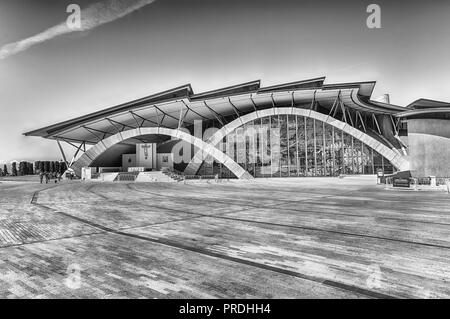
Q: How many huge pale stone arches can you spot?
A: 2